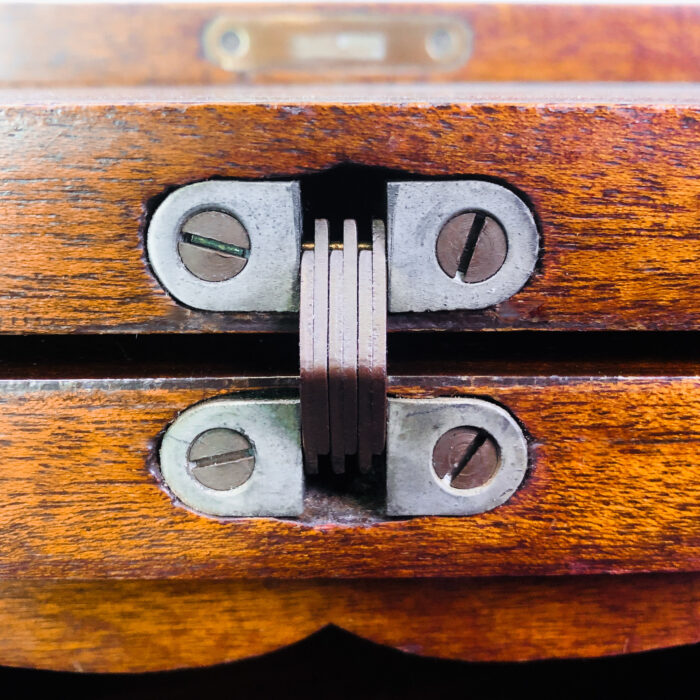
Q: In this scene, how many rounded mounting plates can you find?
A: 4